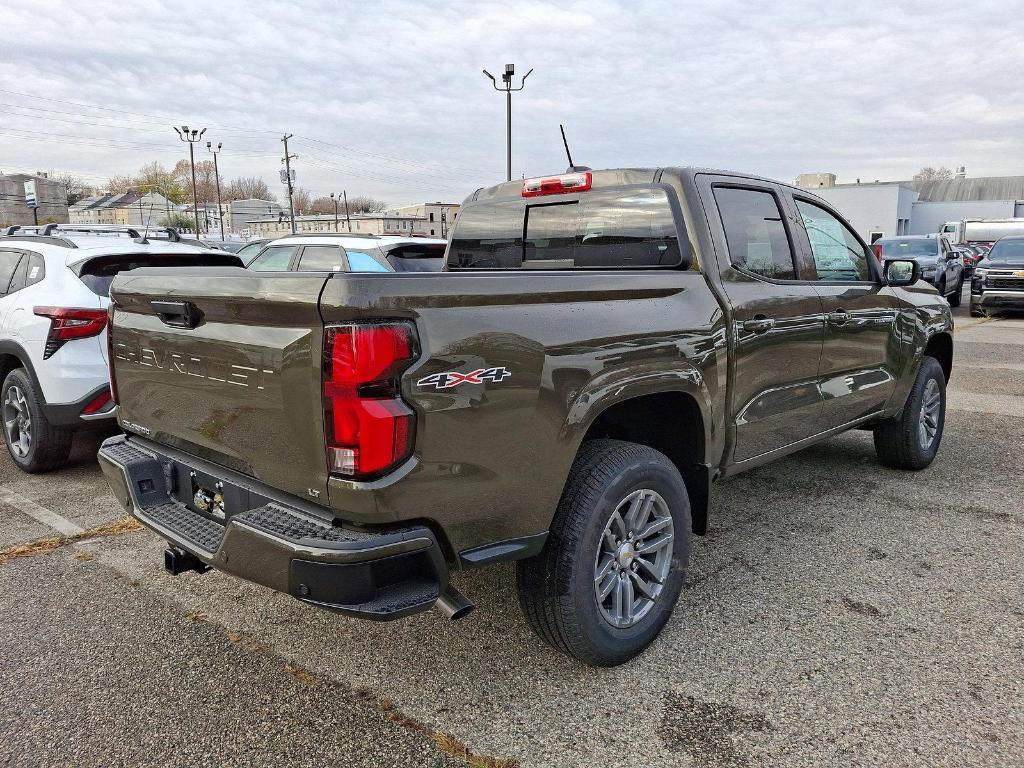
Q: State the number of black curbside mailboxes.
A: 0